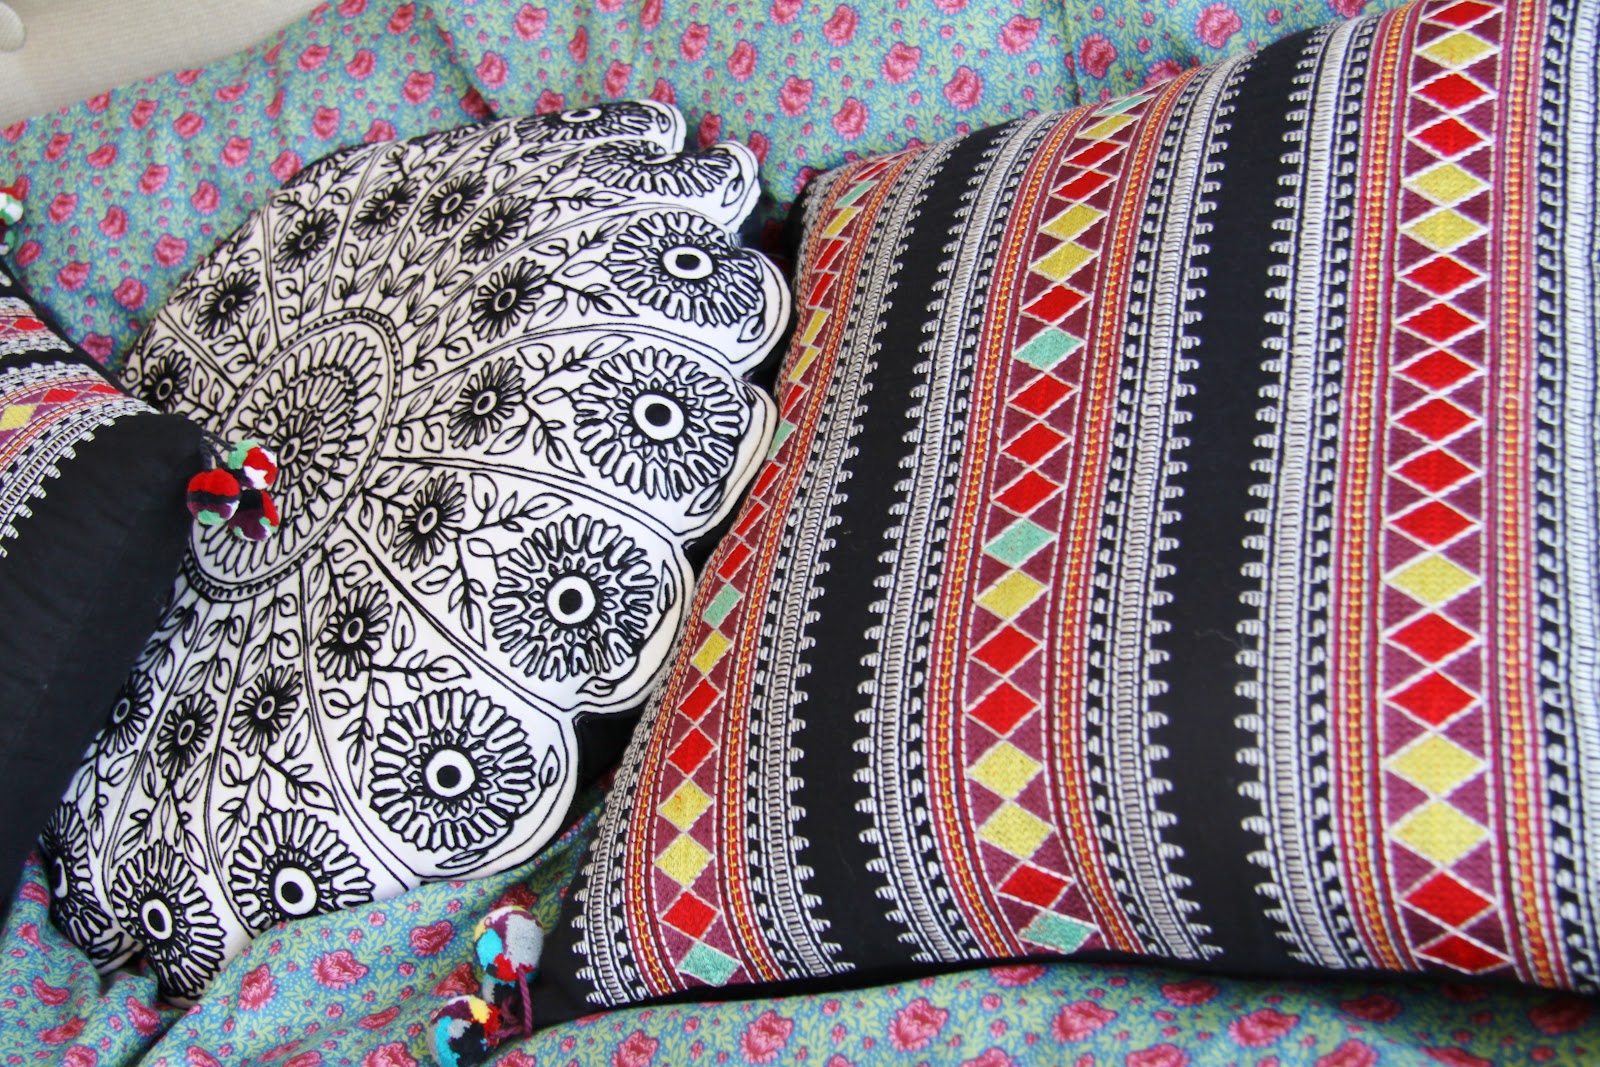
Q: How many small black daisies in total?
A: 13